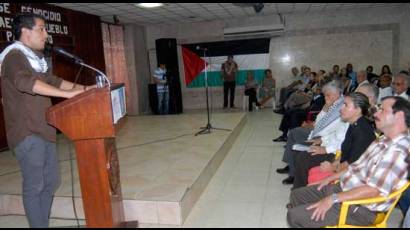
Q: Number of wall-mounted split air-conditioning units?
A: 1